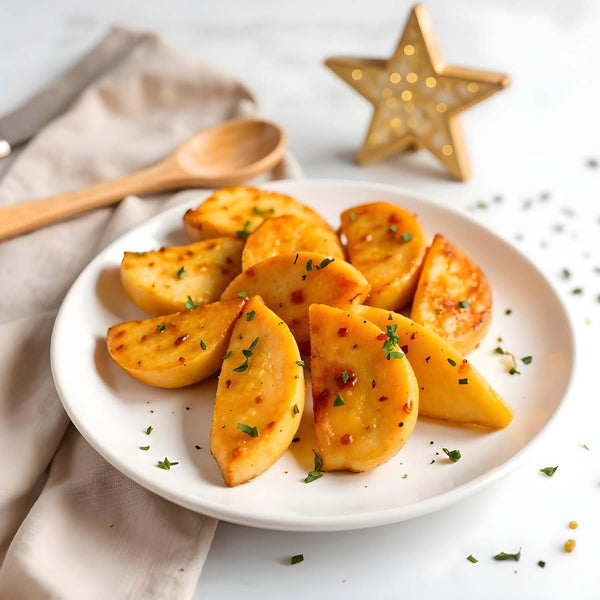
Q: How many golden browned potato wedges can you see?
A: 10